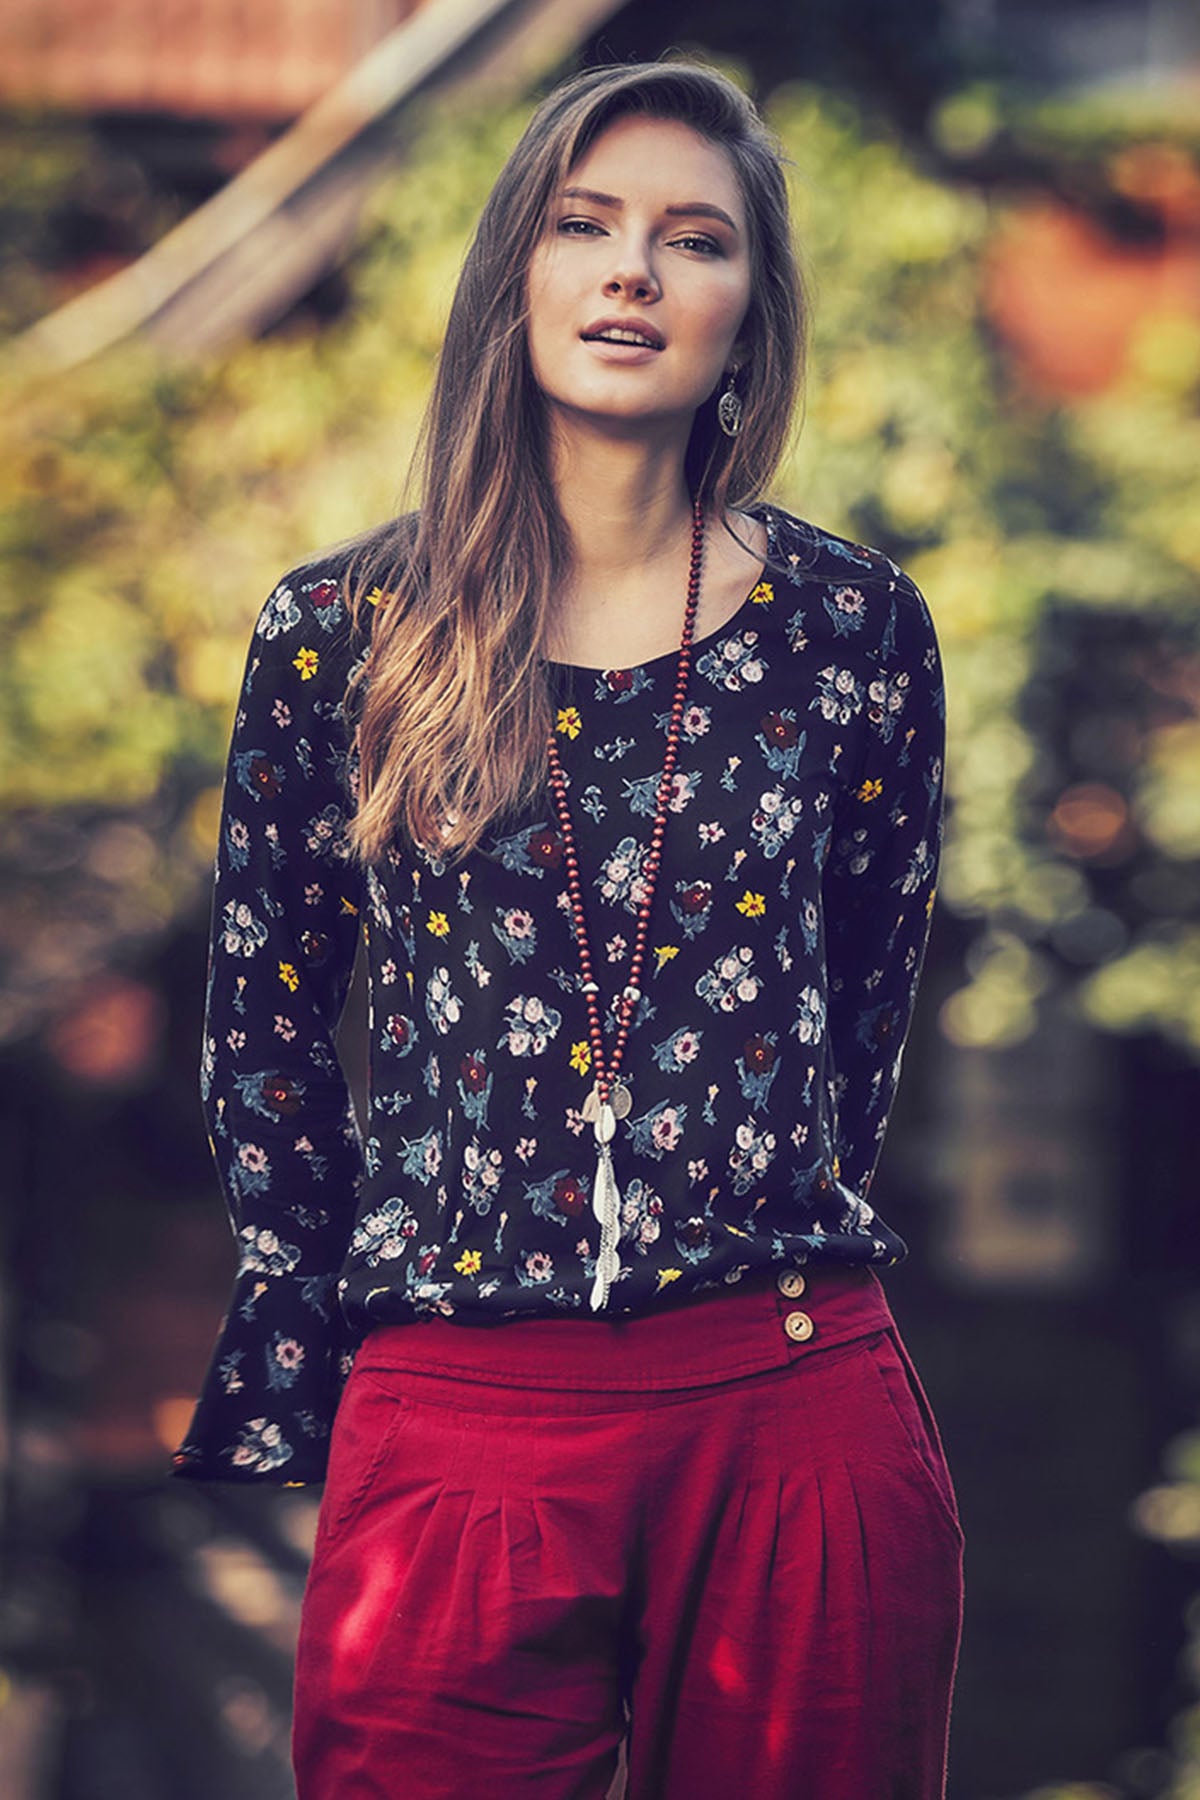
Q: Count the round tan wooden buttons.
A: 2